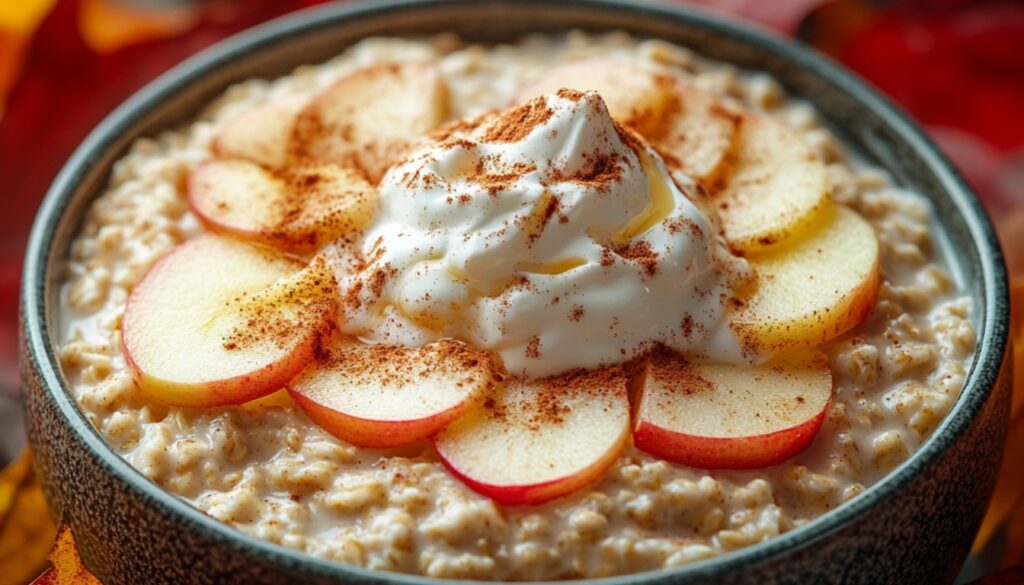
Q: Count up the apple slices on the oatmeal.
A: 11